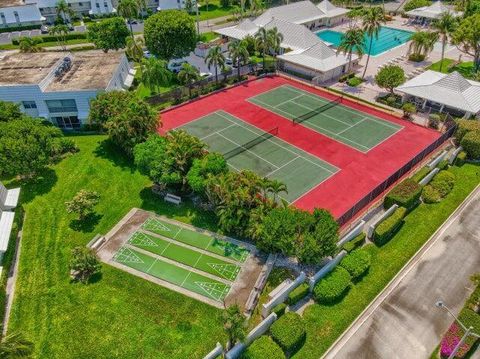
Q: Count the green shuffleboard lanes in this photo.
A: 3